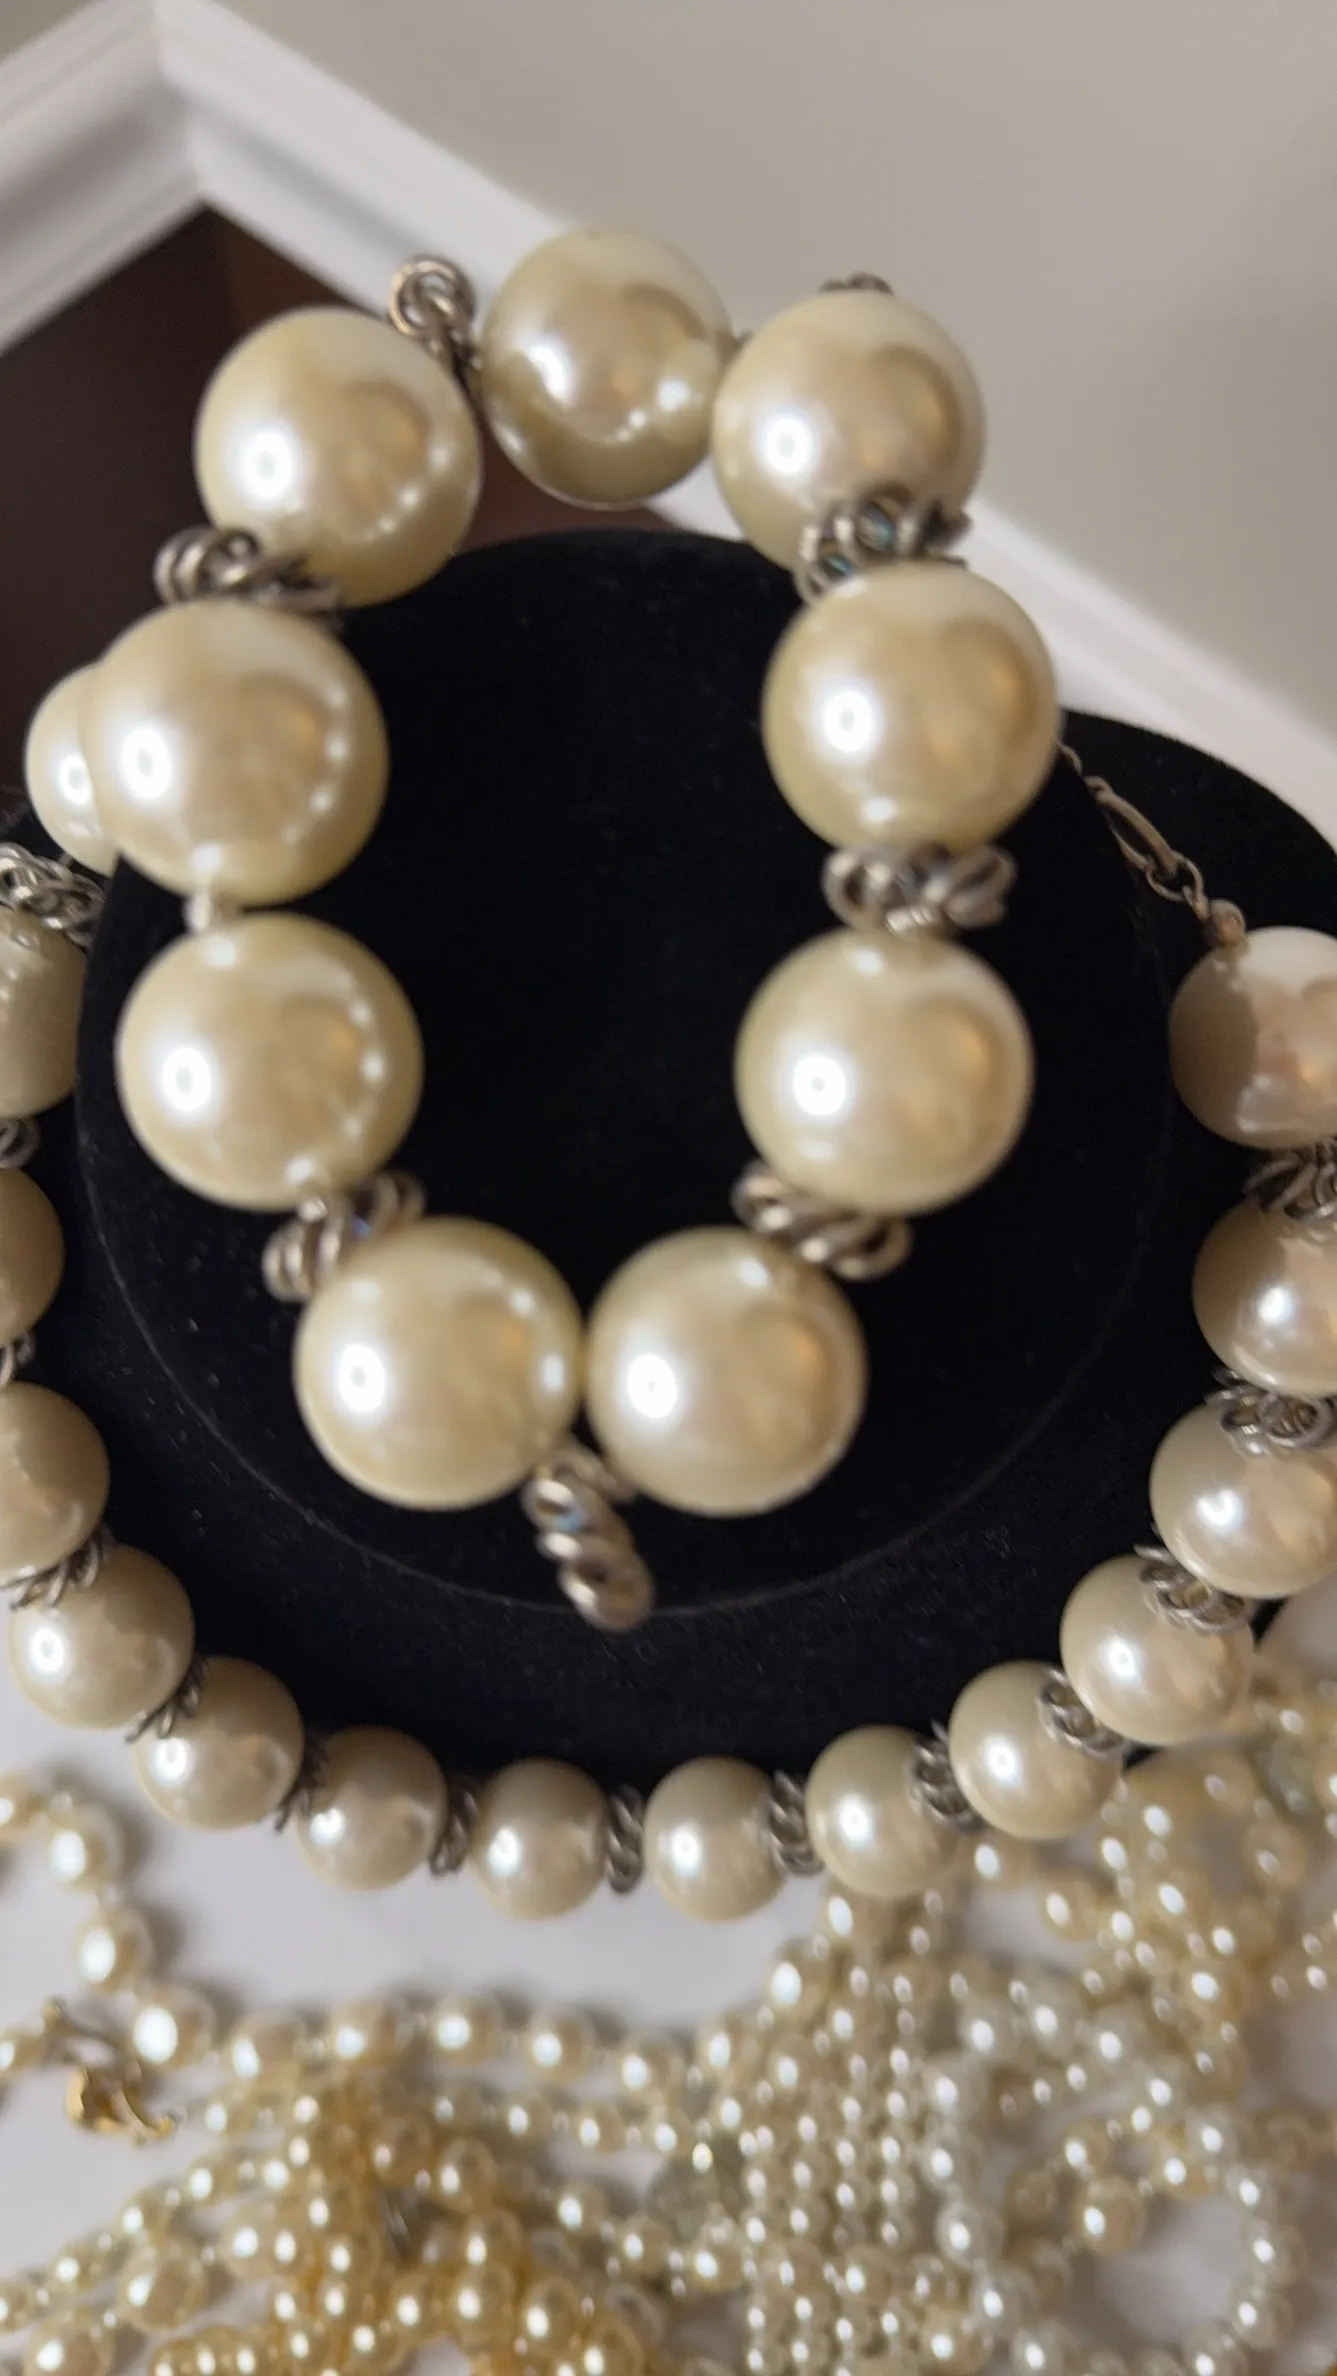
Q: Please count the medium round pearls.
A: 15